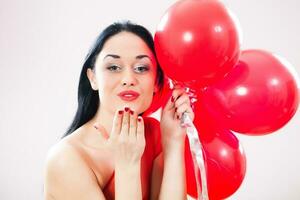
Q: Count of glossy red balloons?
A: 4